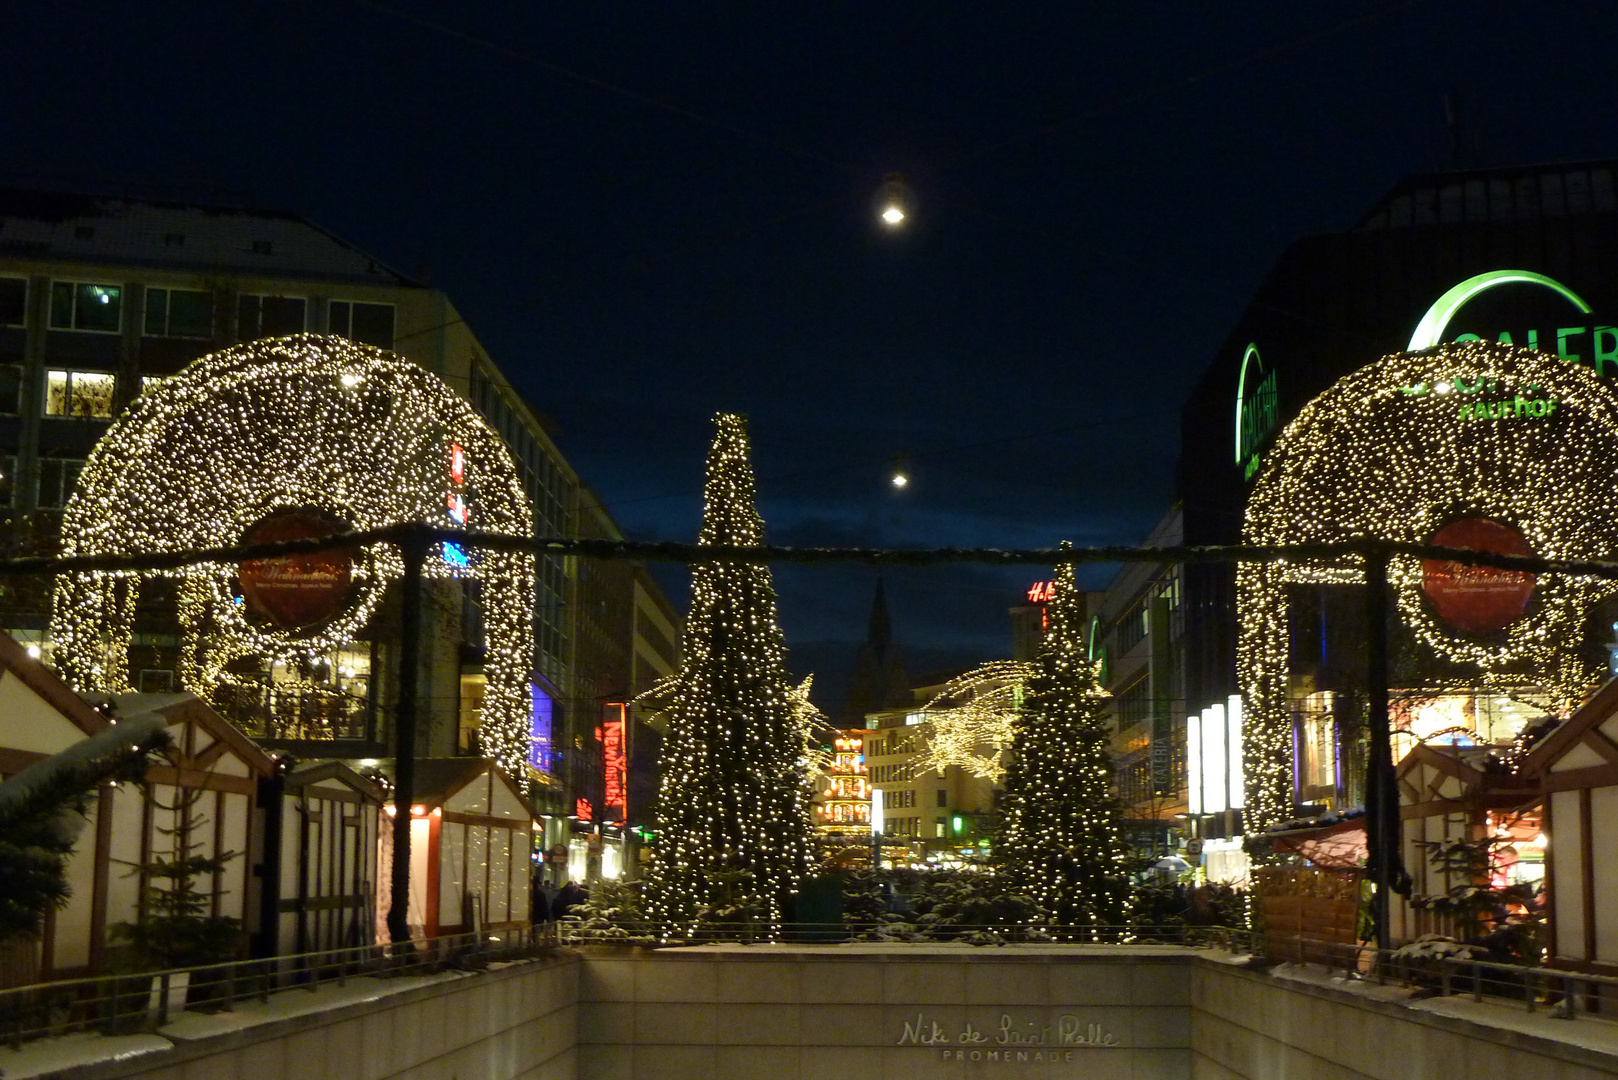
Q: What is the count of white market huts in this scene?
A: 6